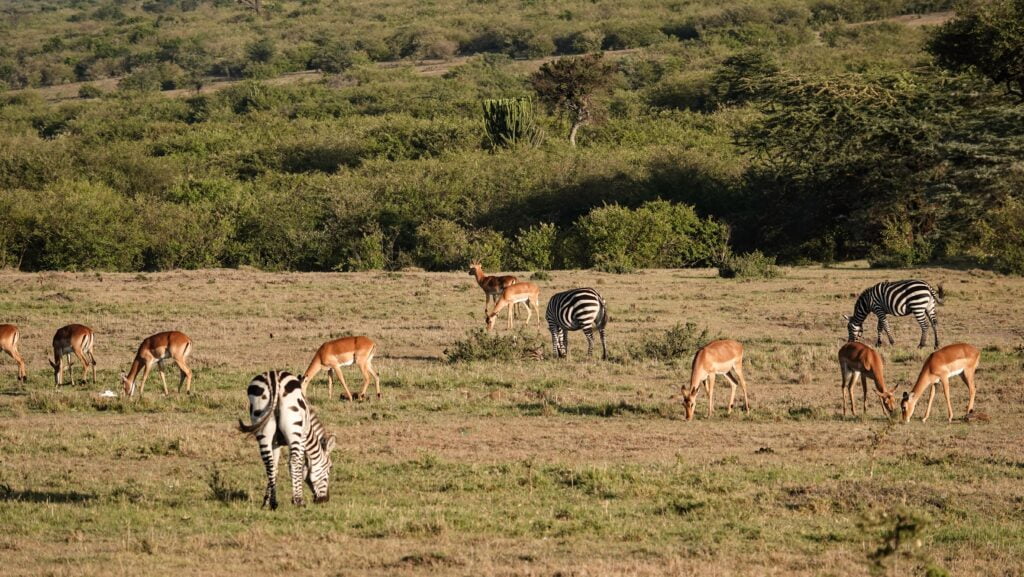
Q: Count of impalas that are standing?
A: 9